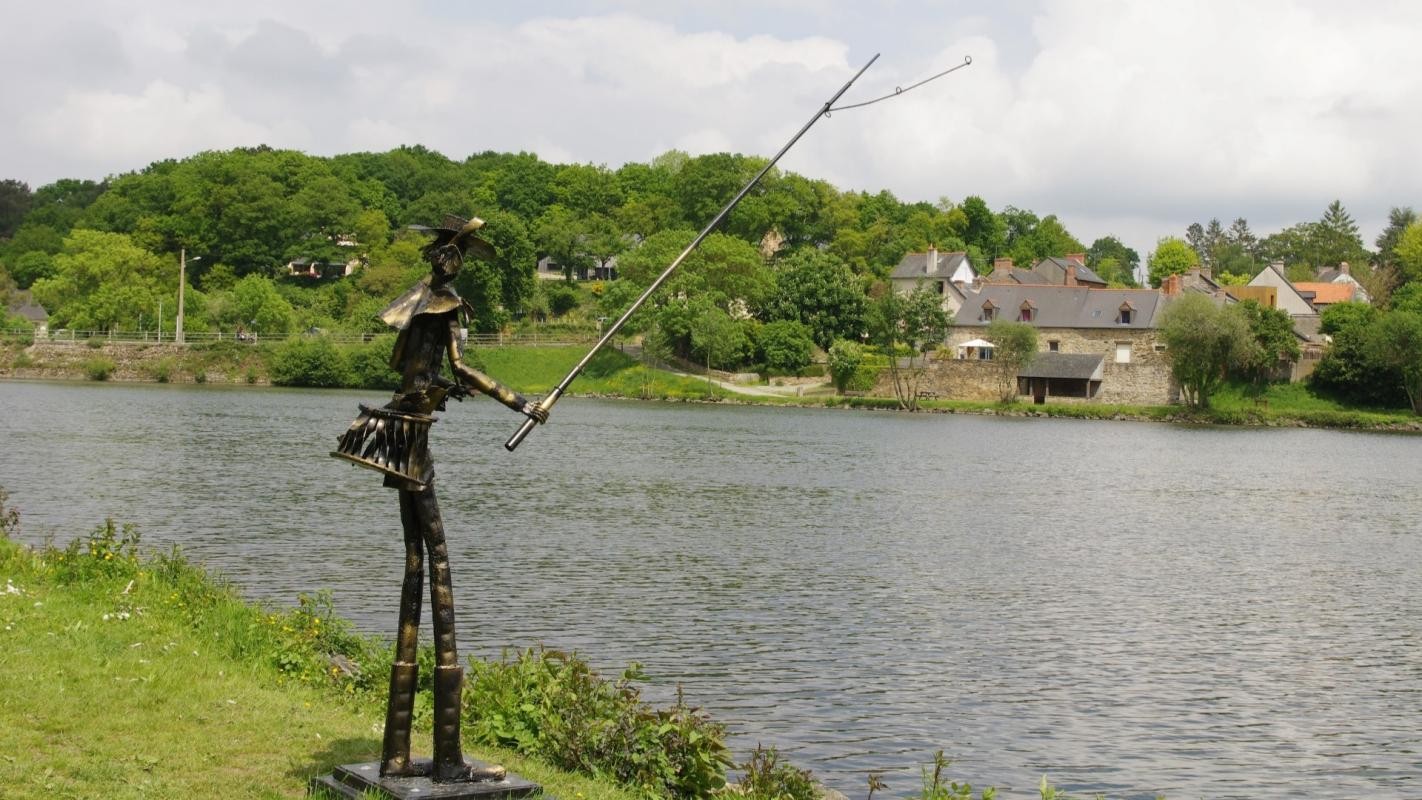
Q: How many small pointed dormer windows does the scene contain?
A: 3